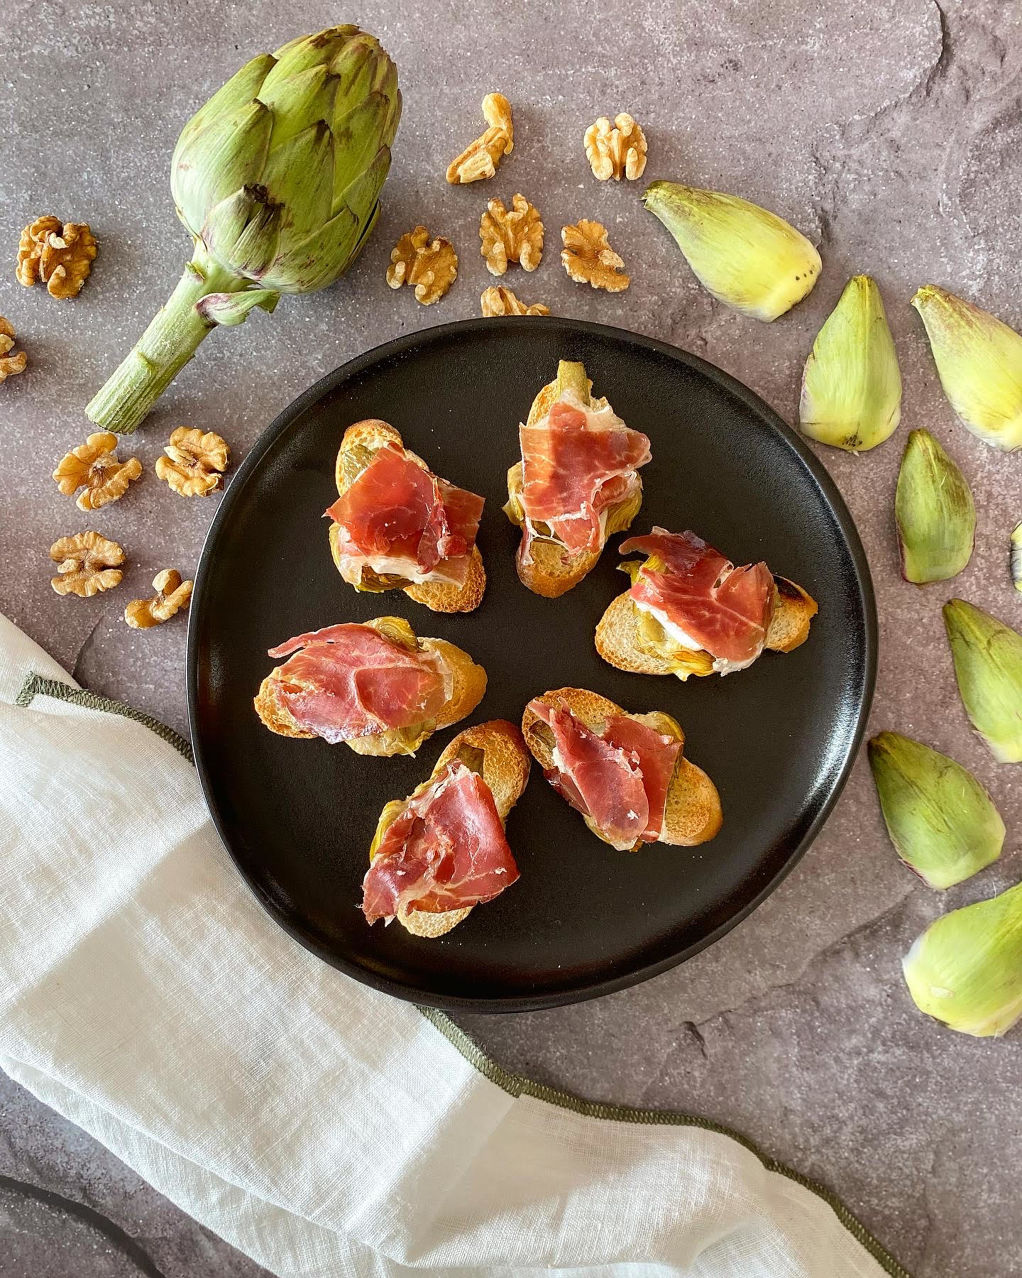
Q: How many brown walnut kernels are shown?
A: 12